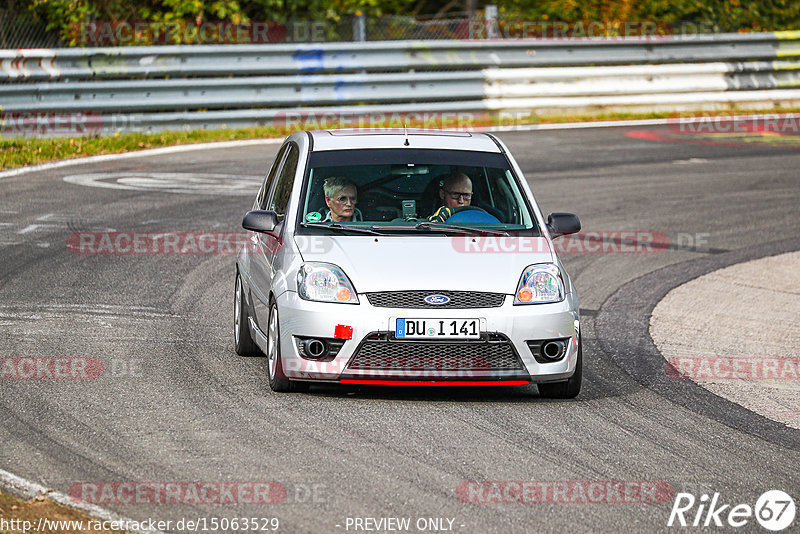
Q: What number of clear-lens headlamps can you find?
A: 2